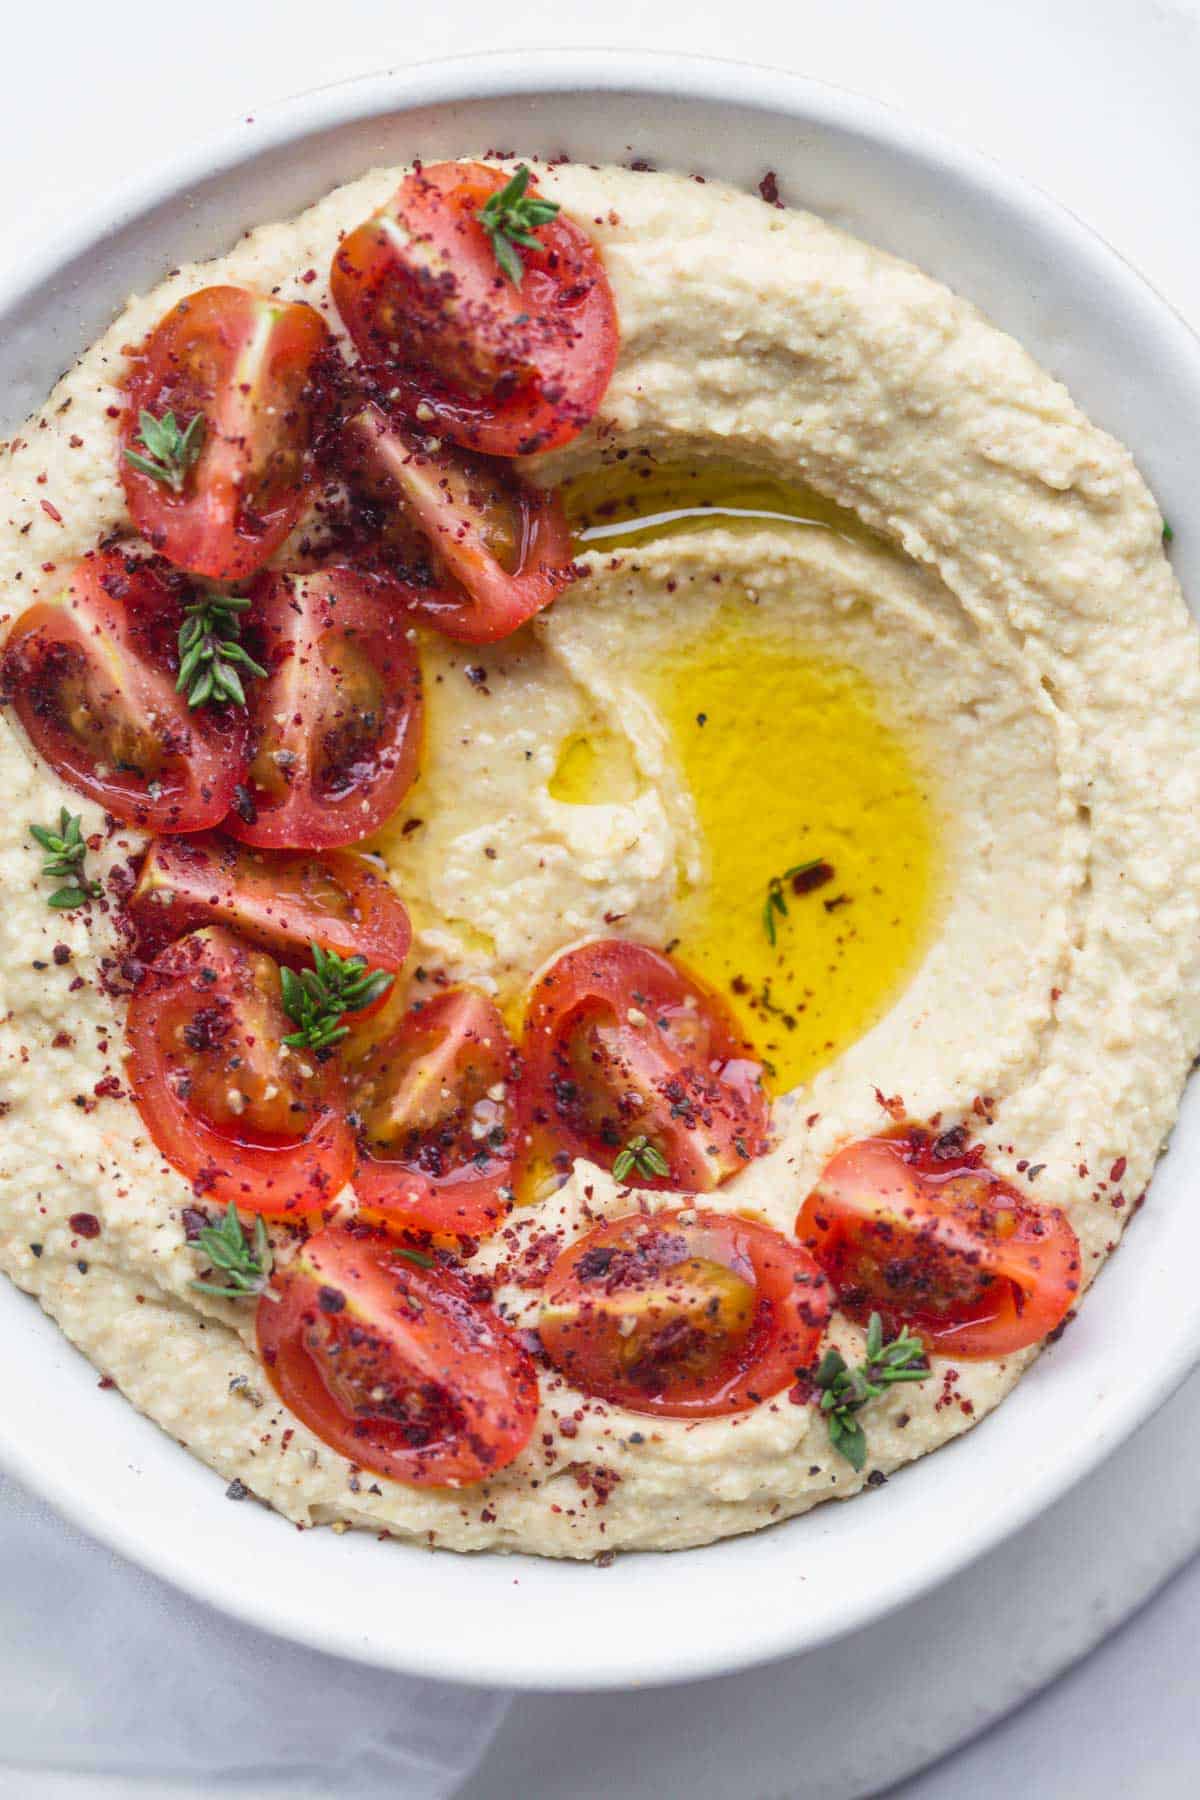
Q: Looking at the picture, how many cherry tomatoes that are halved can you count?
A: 12